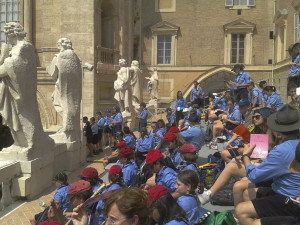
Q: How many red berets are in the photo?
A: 11